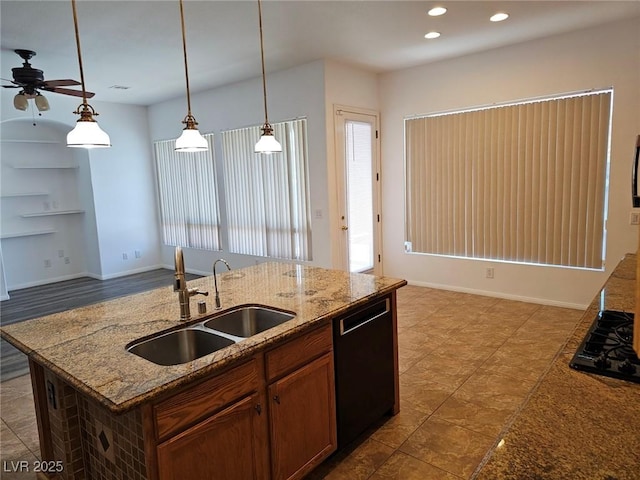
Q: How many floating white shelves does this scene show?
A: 5